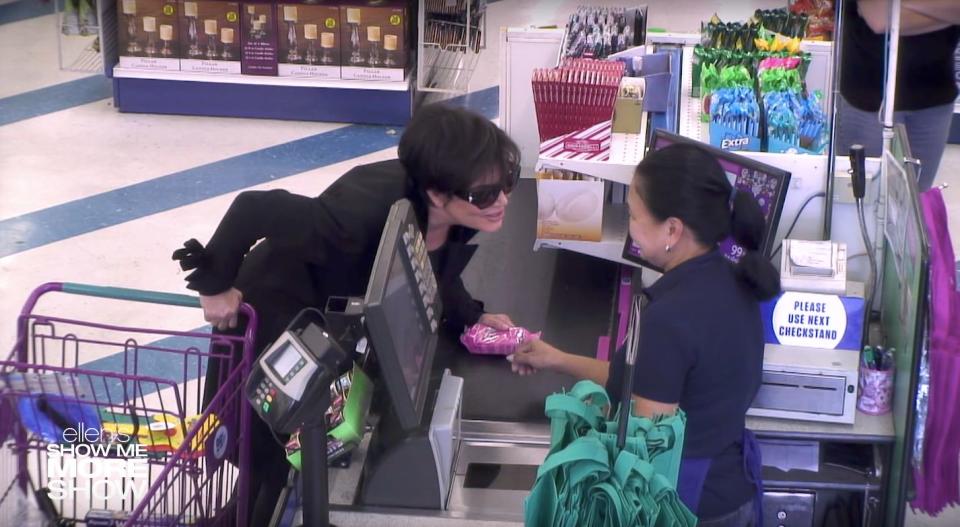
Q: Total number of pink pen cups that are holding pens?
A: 1